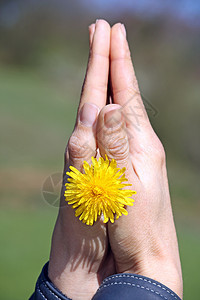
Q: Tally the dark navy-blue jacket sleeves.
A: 2